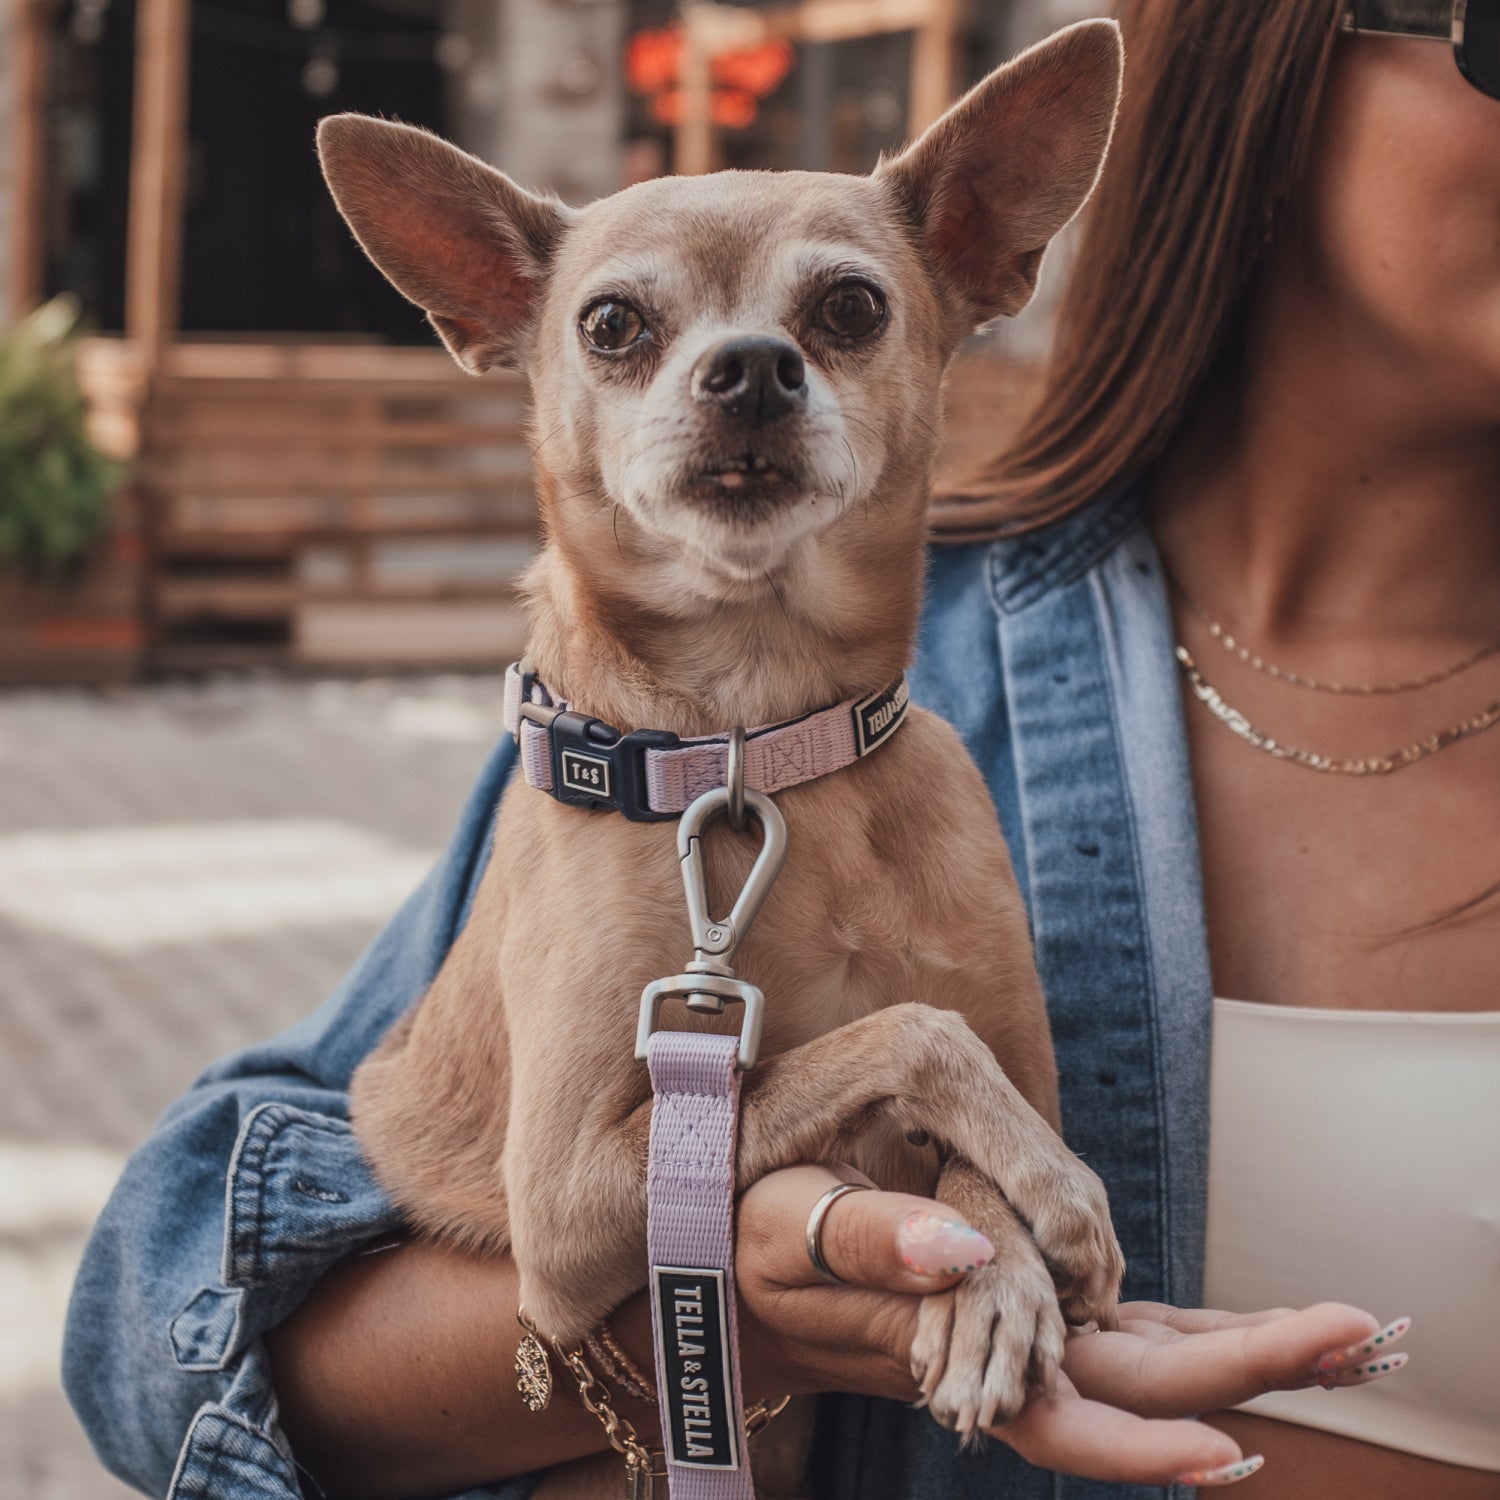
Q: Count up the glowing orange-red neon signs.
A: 1